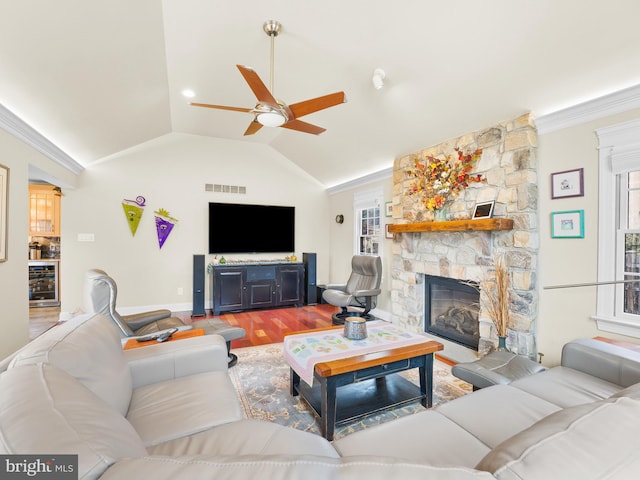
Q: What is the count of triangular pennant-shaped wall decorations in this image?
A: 2